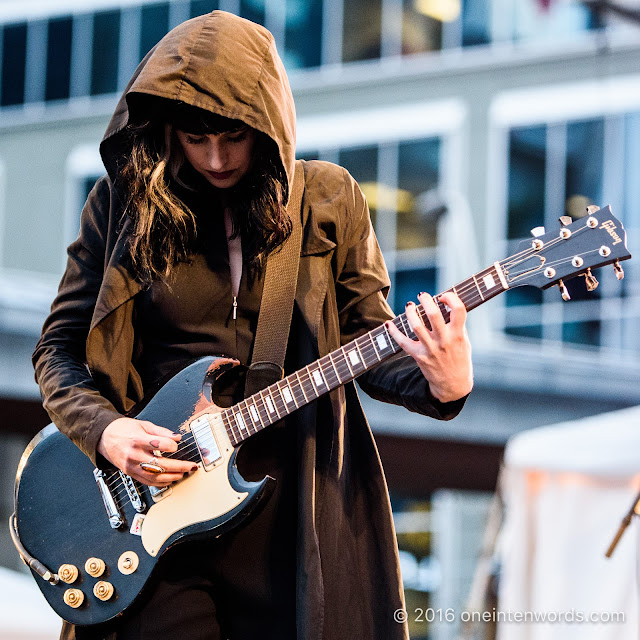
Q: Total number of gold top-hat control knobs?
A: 4